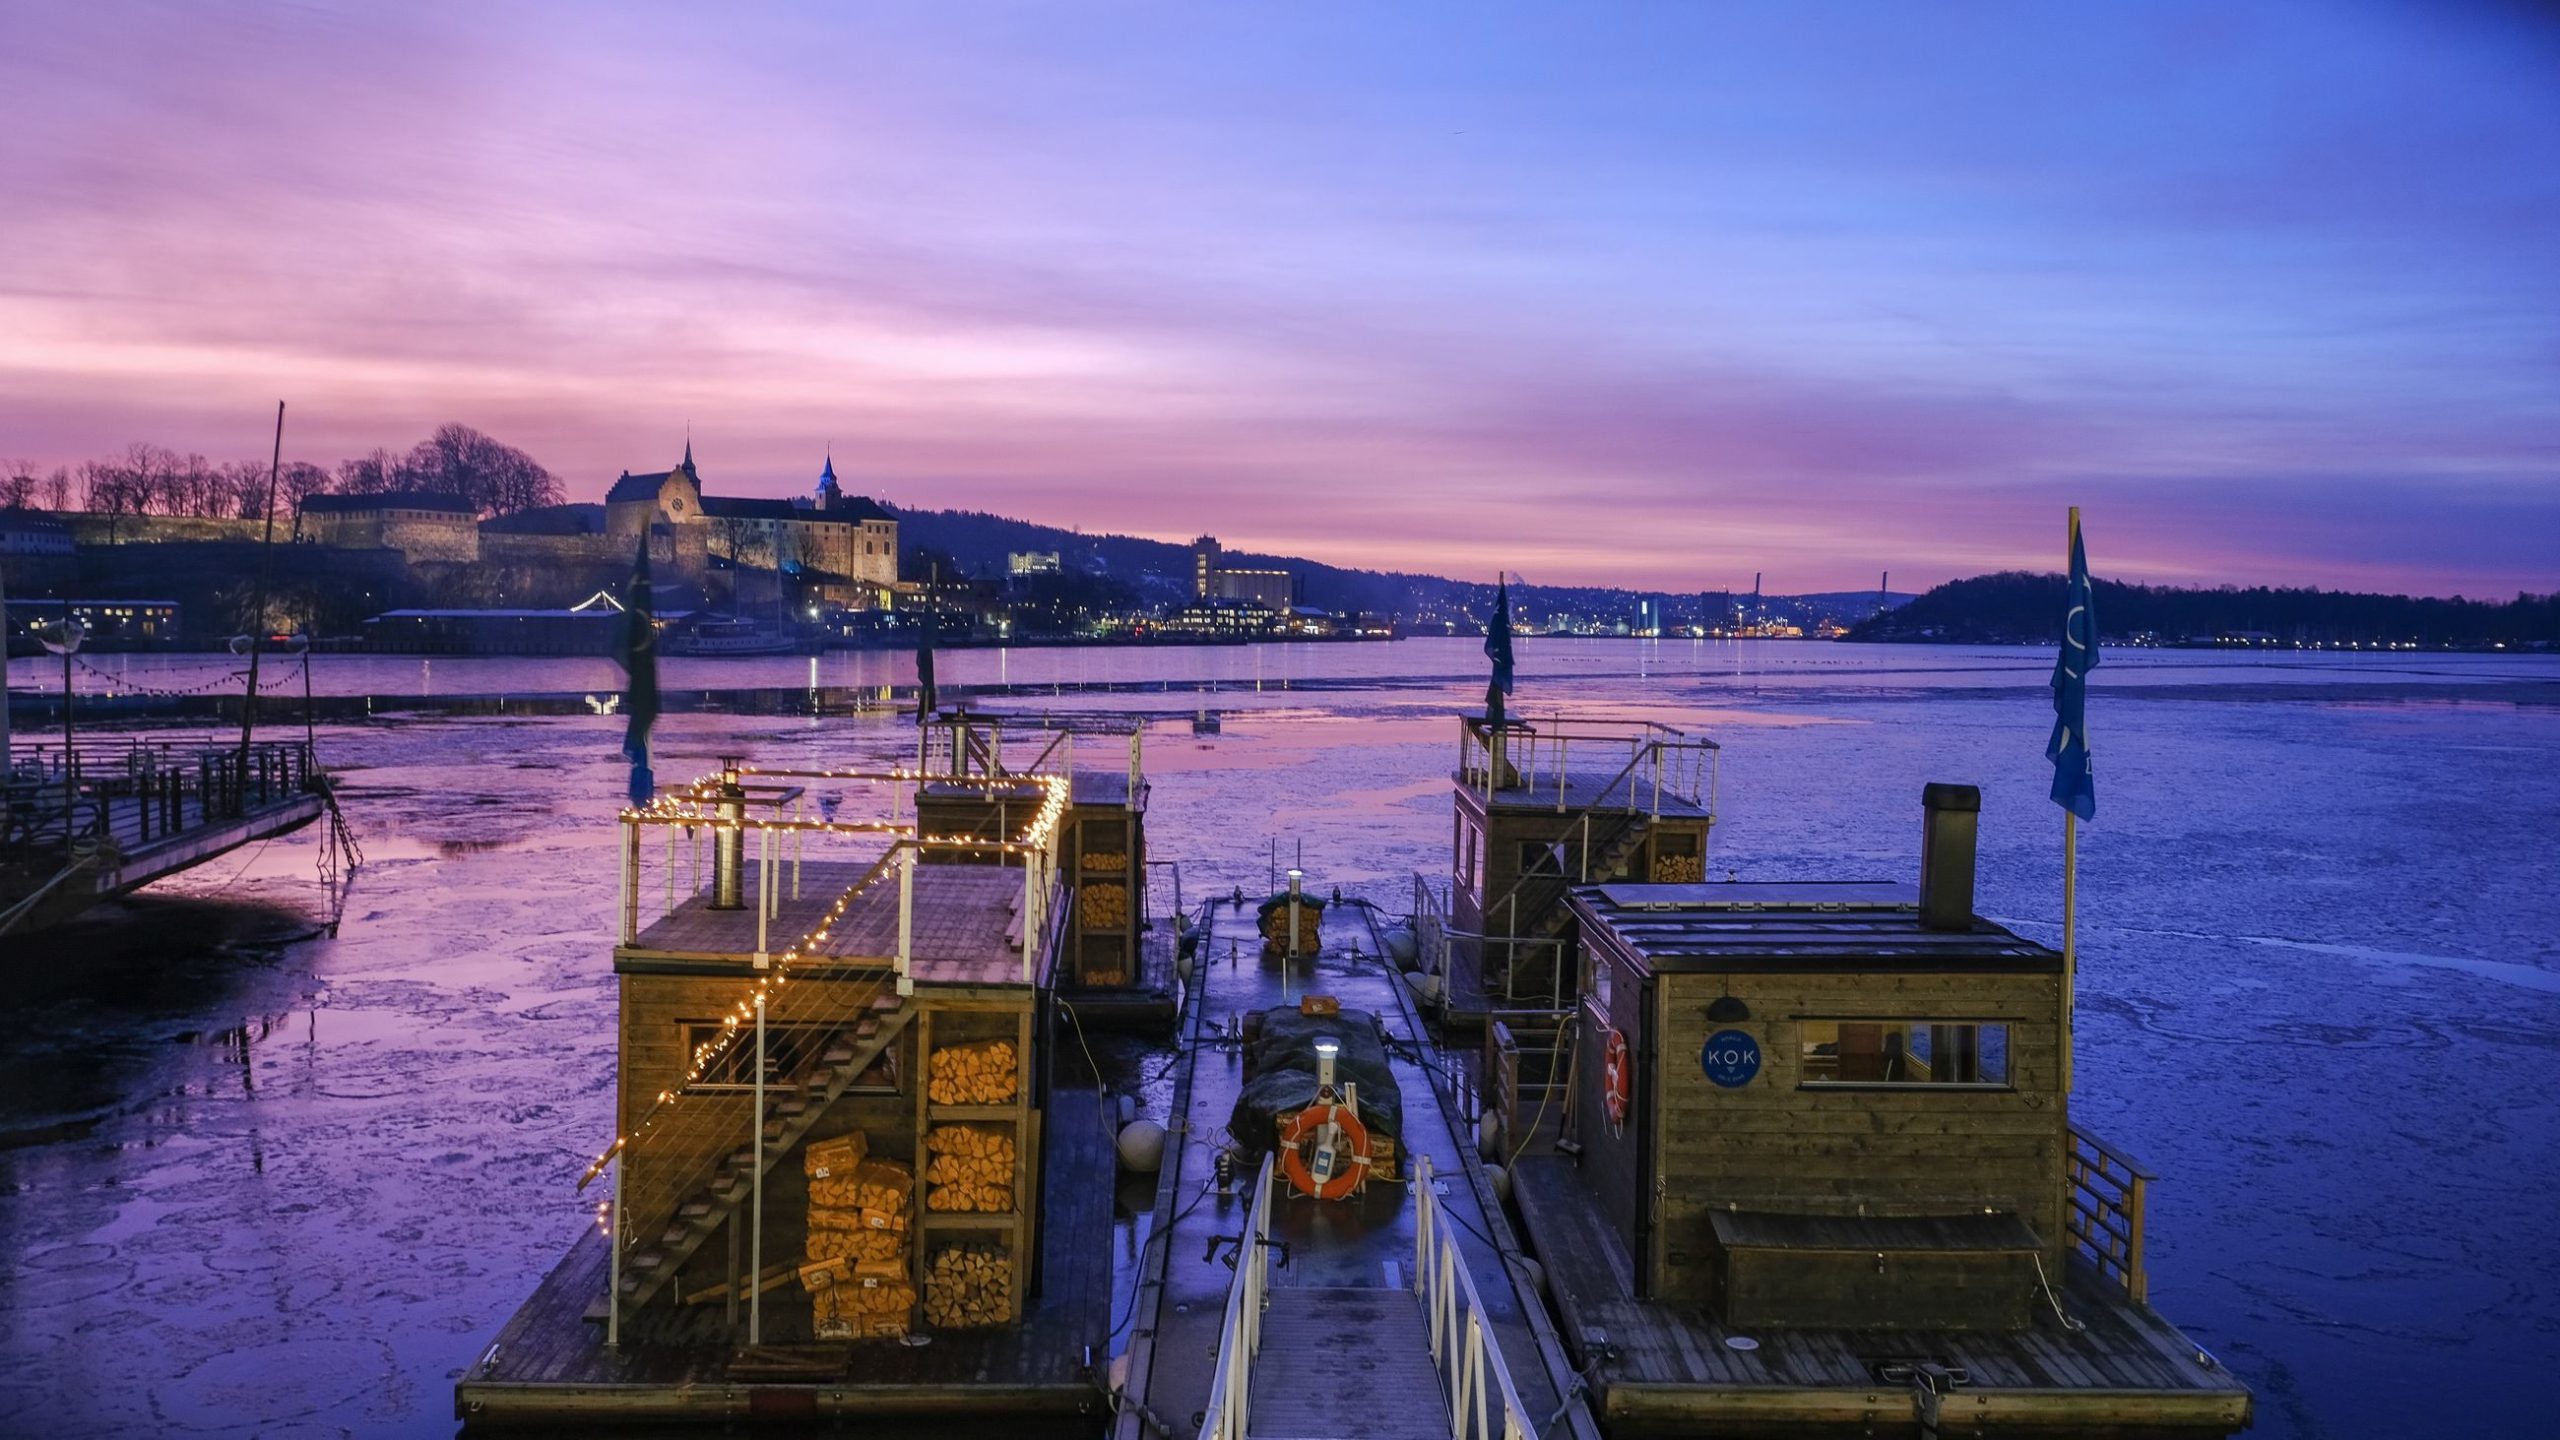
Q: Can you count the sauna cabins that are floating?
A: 4